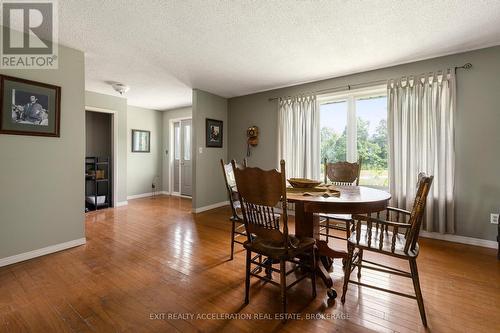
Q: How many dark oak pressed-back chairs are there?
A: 4